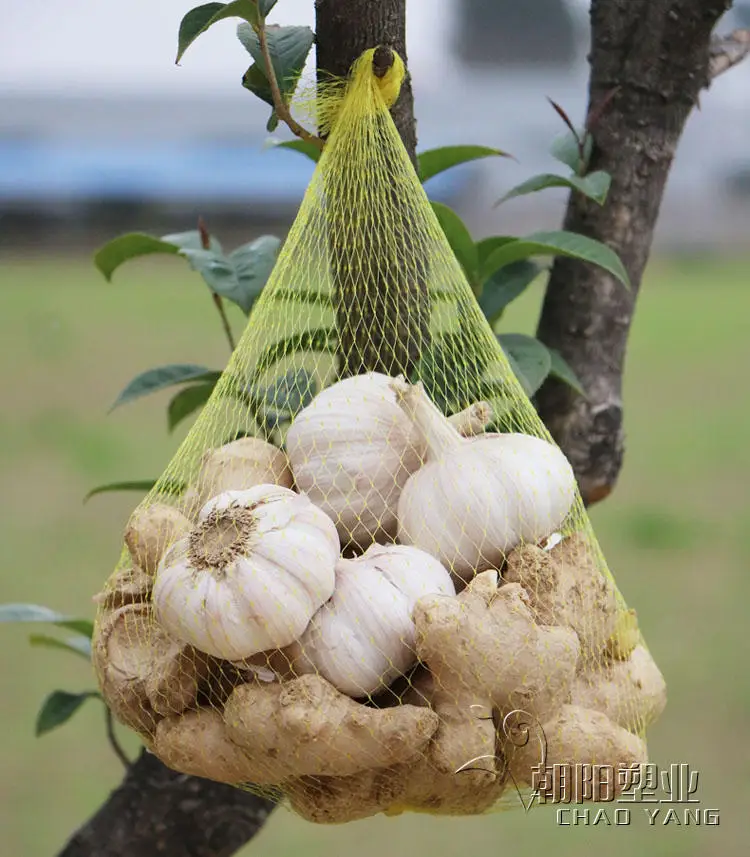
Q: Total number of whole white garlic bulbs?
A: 4